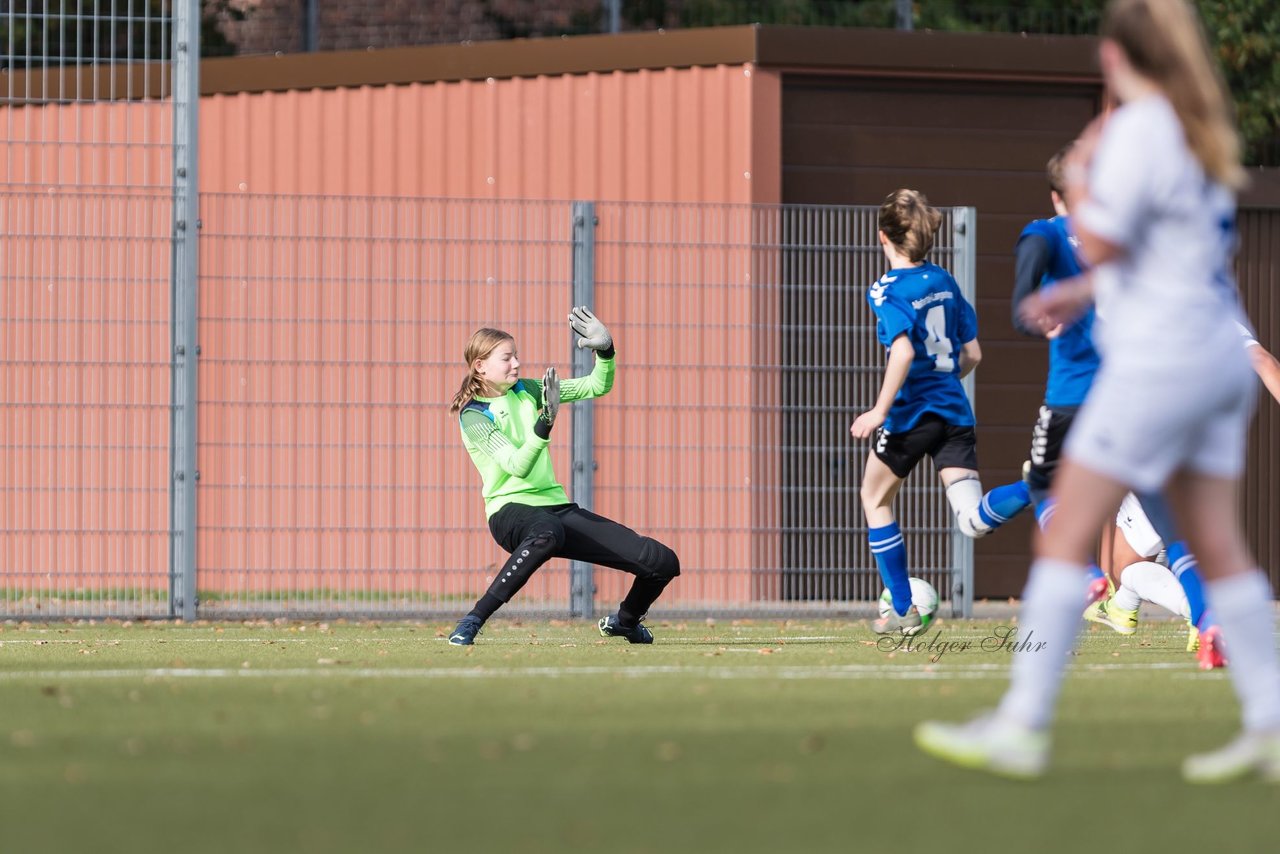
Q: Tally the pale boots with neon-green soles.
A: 2